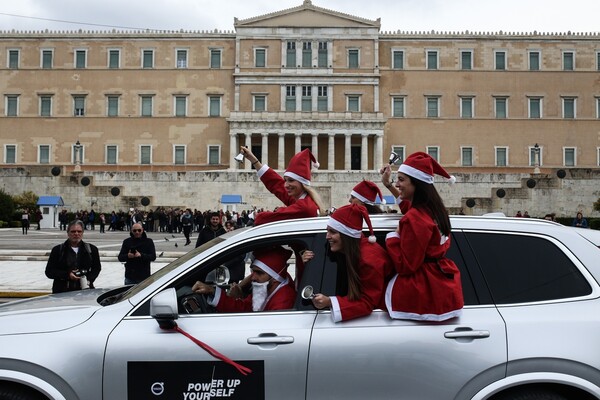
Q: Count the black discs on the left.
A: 4